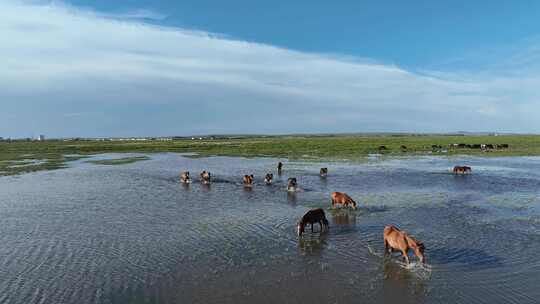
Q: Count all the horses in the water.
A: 11